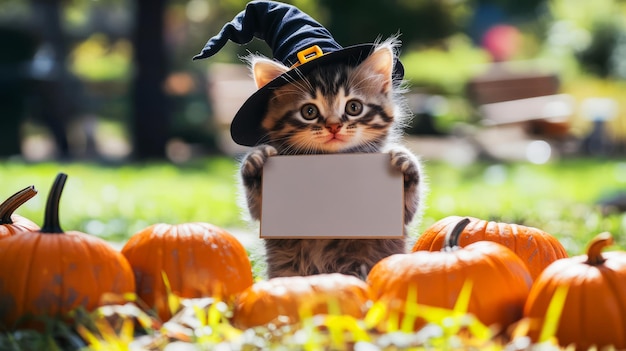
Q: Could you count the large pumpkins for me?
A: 7